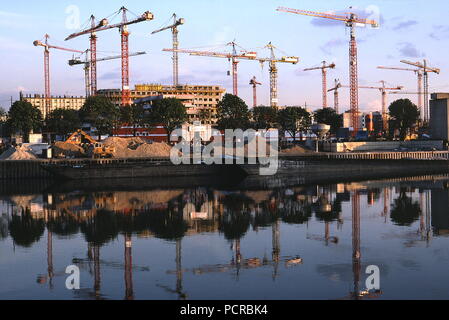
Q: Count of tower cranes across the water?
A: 14